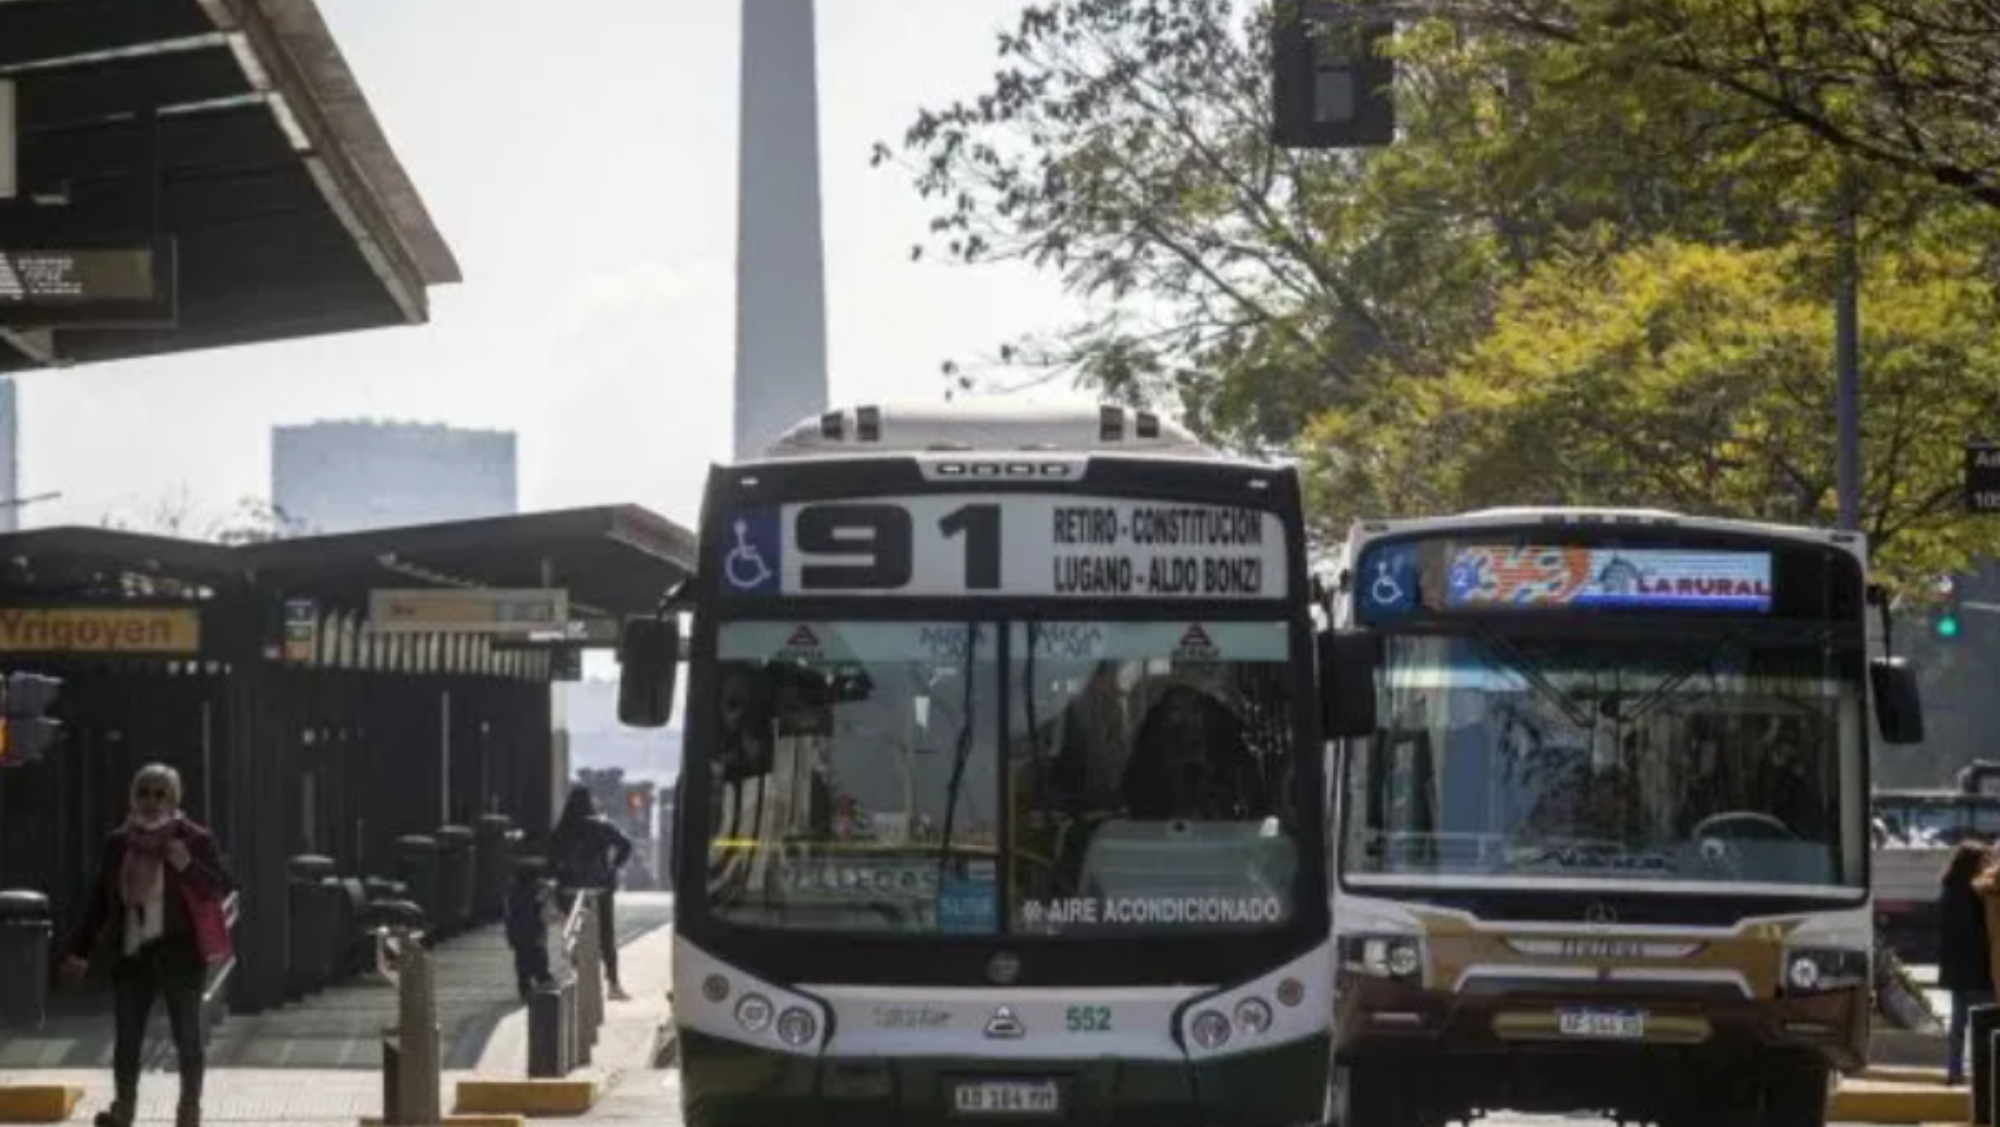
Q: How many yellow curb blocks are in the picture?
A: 4